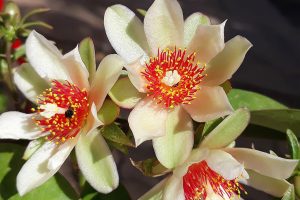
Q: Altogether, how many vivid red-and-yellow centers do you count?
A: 3